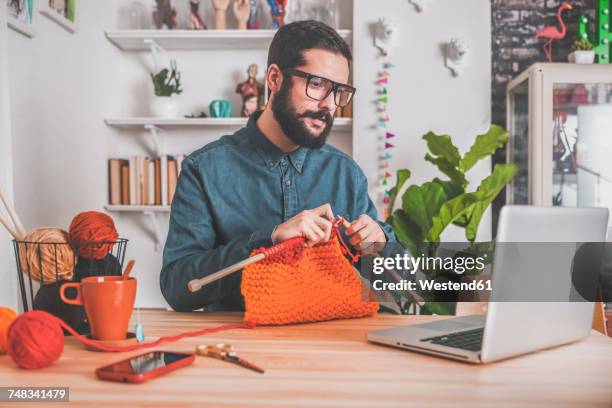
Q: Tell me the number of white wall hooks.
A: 3